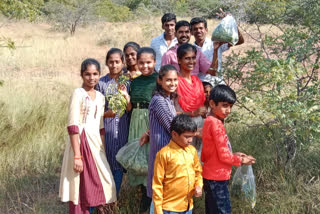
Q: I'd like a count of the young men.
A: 3